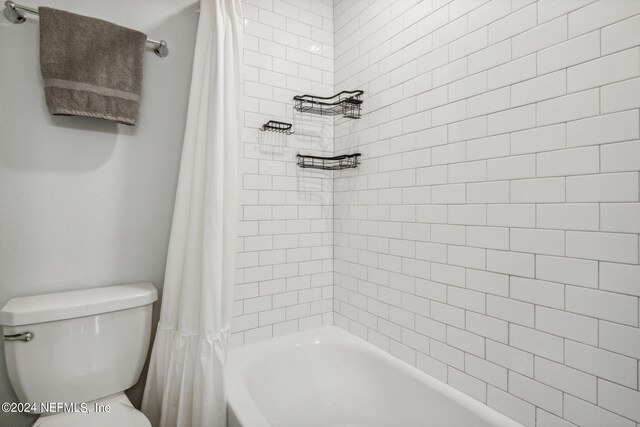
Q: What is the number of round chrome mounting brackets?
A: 2